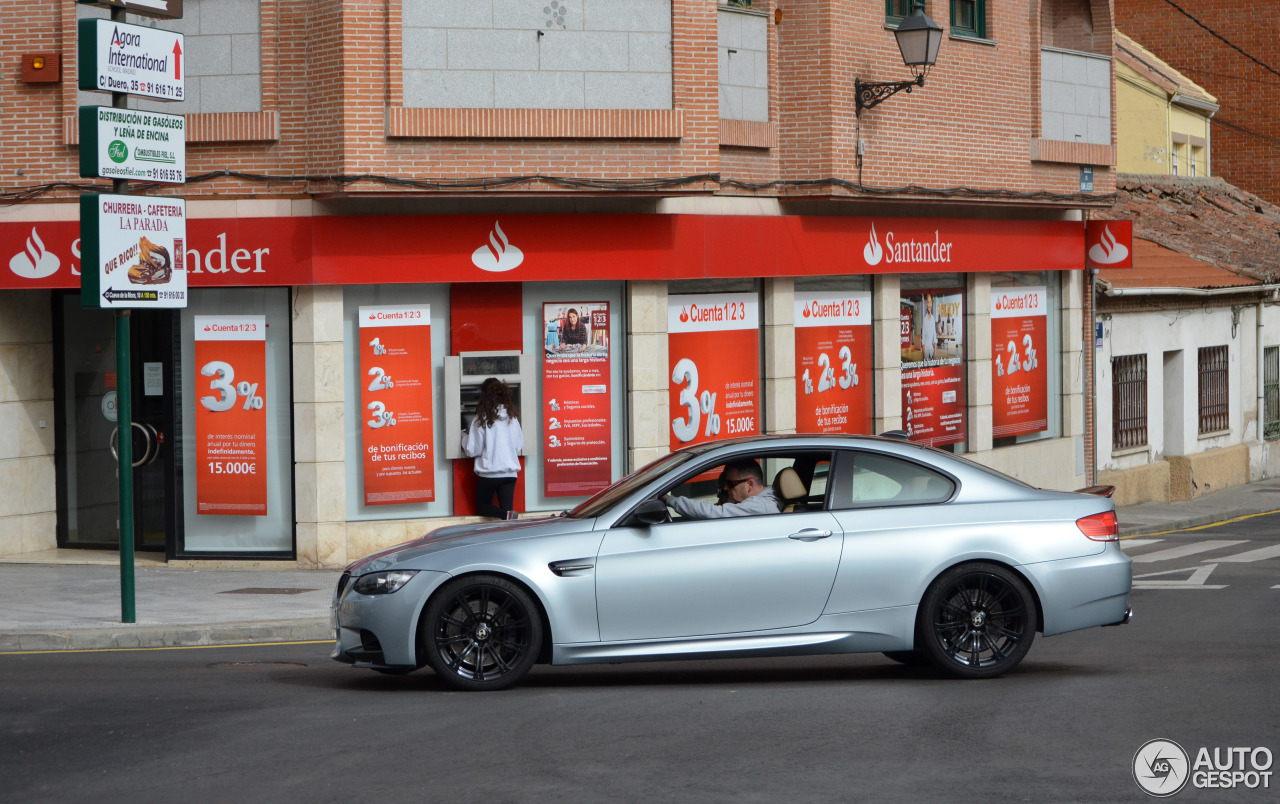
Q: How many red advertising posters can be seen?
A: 7